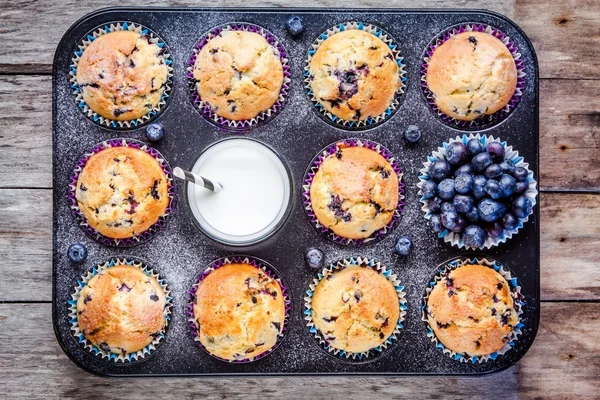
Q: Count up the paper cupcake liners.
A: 11